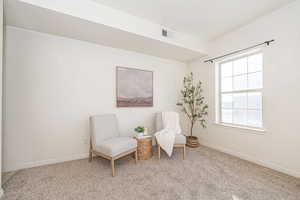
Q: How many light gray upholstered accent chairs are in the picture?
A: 2